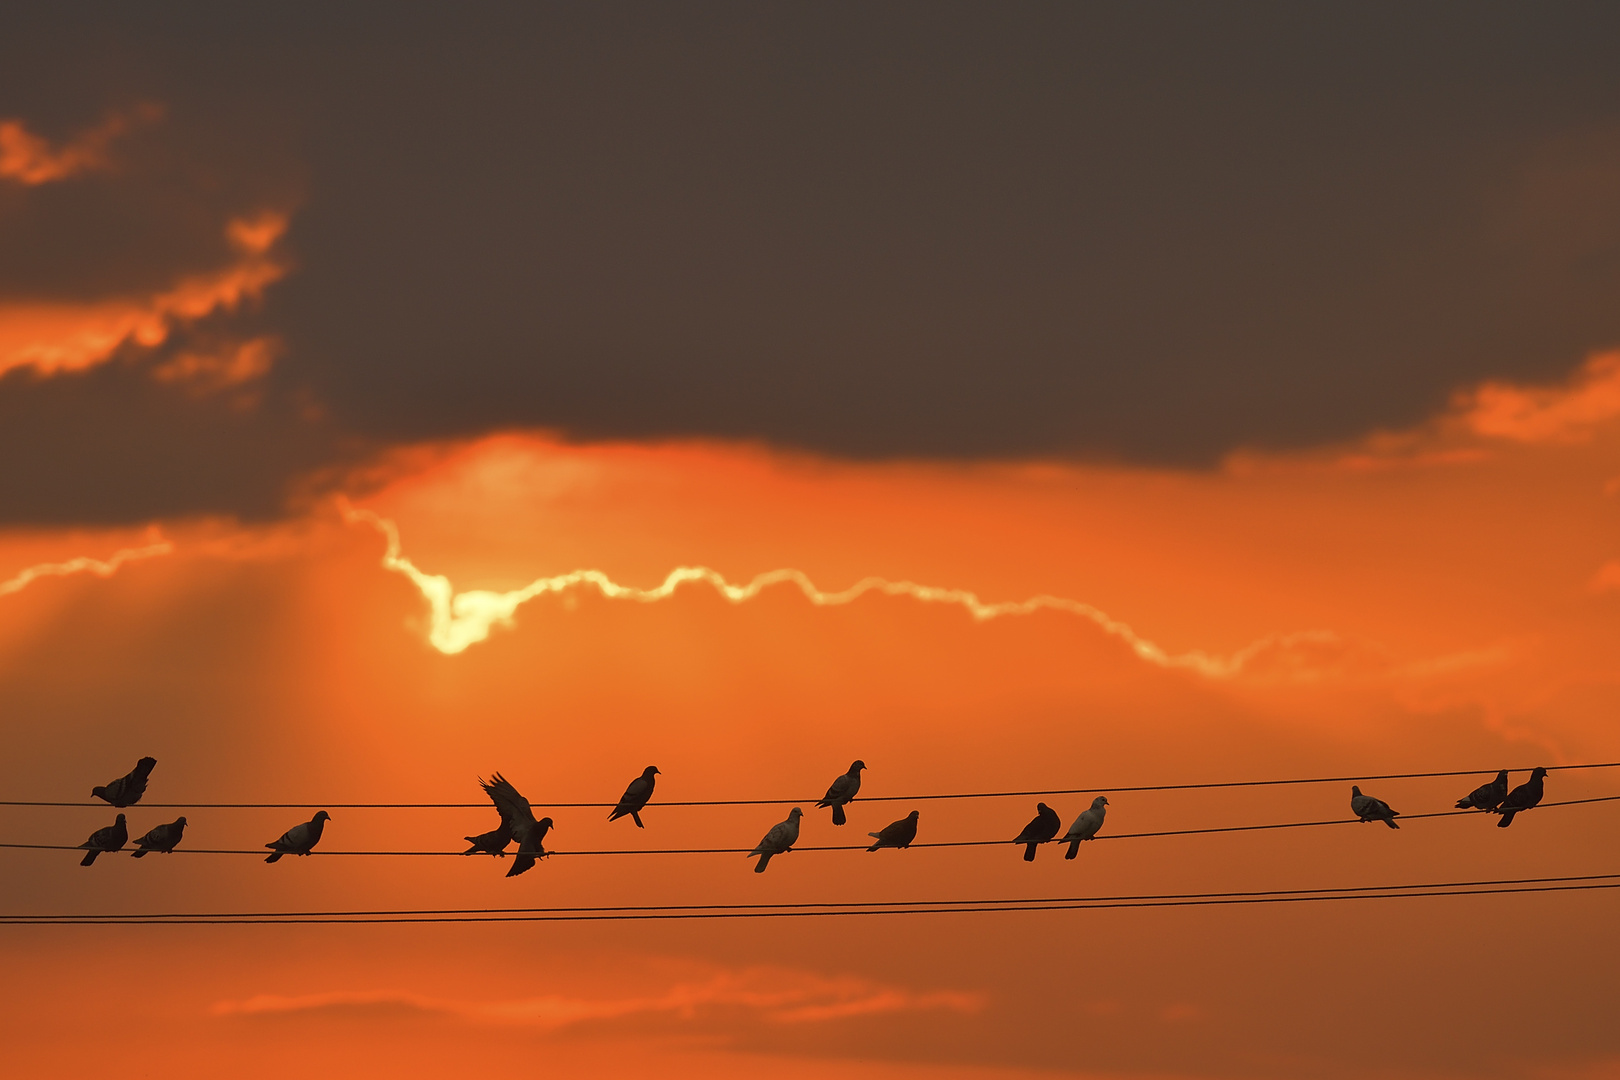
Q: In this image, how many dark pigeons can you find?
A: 13